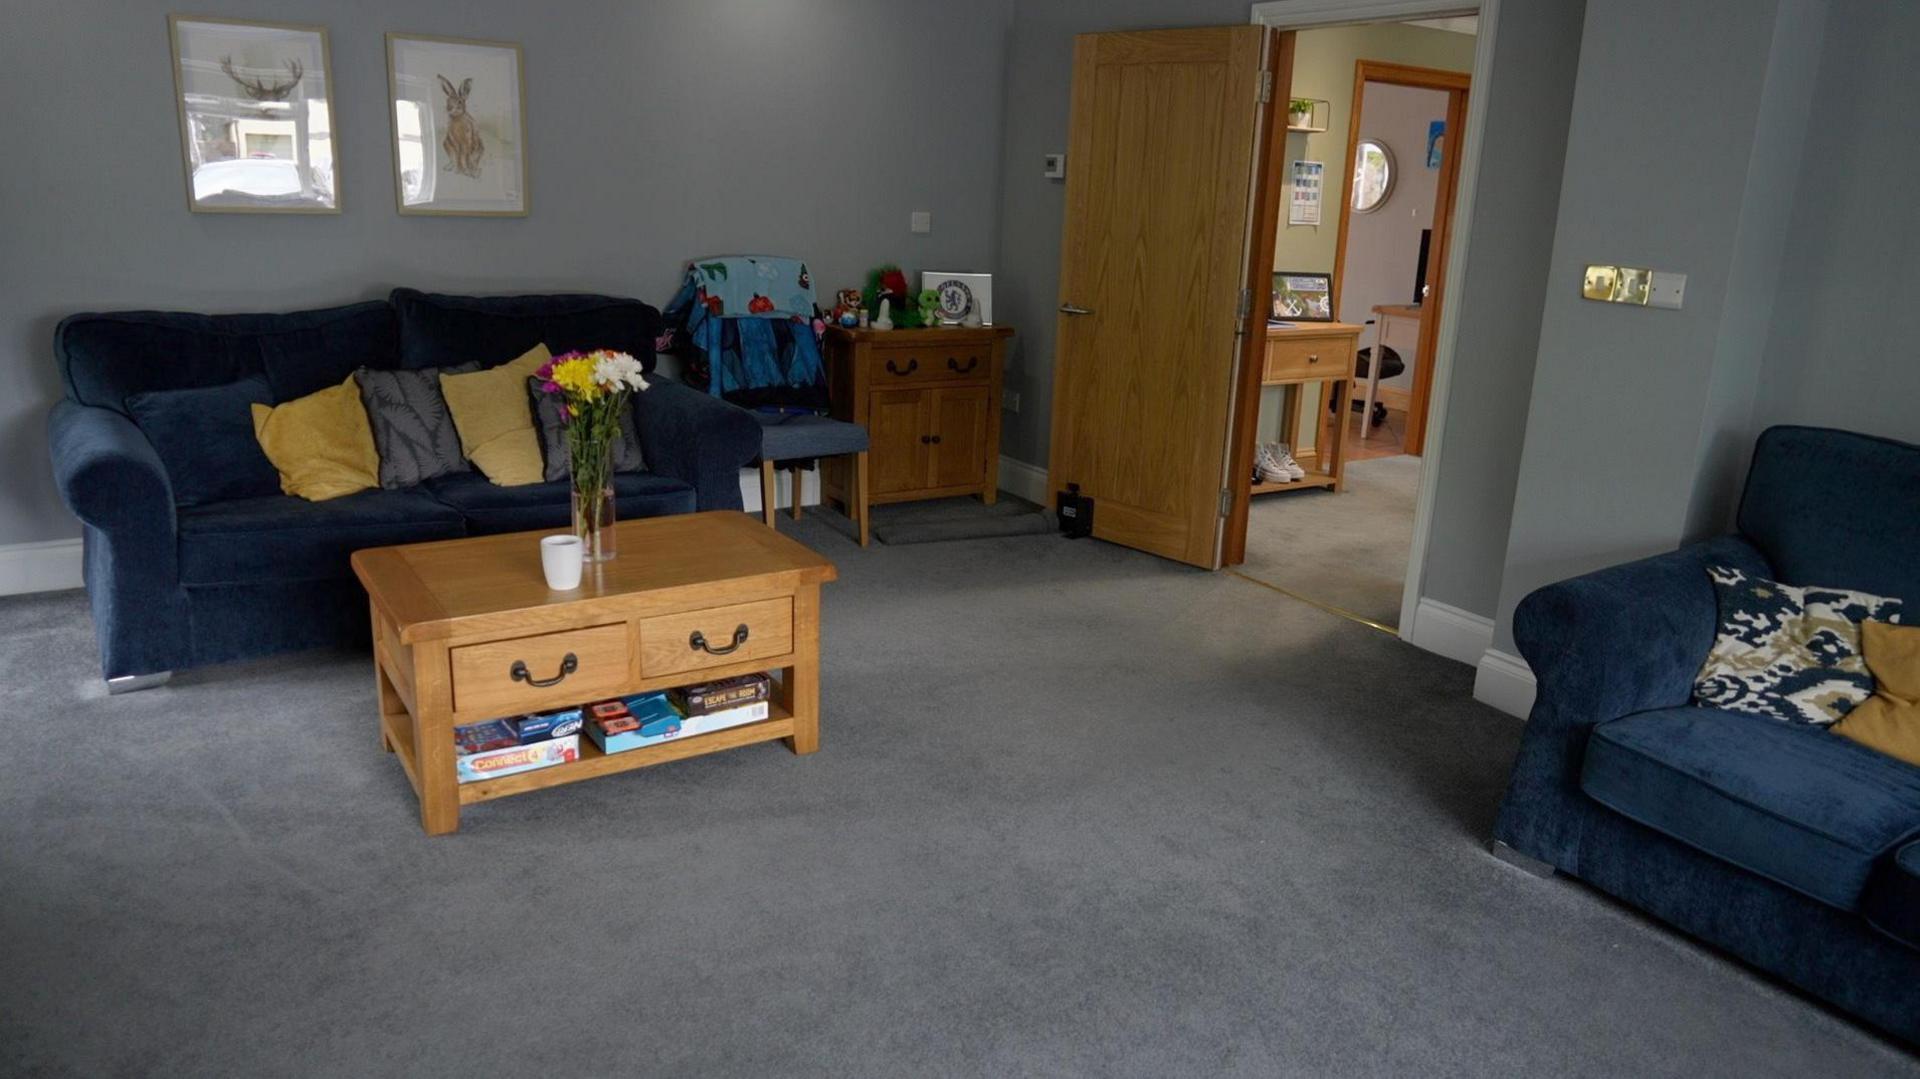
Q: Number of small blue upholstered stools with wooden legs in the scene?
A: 1